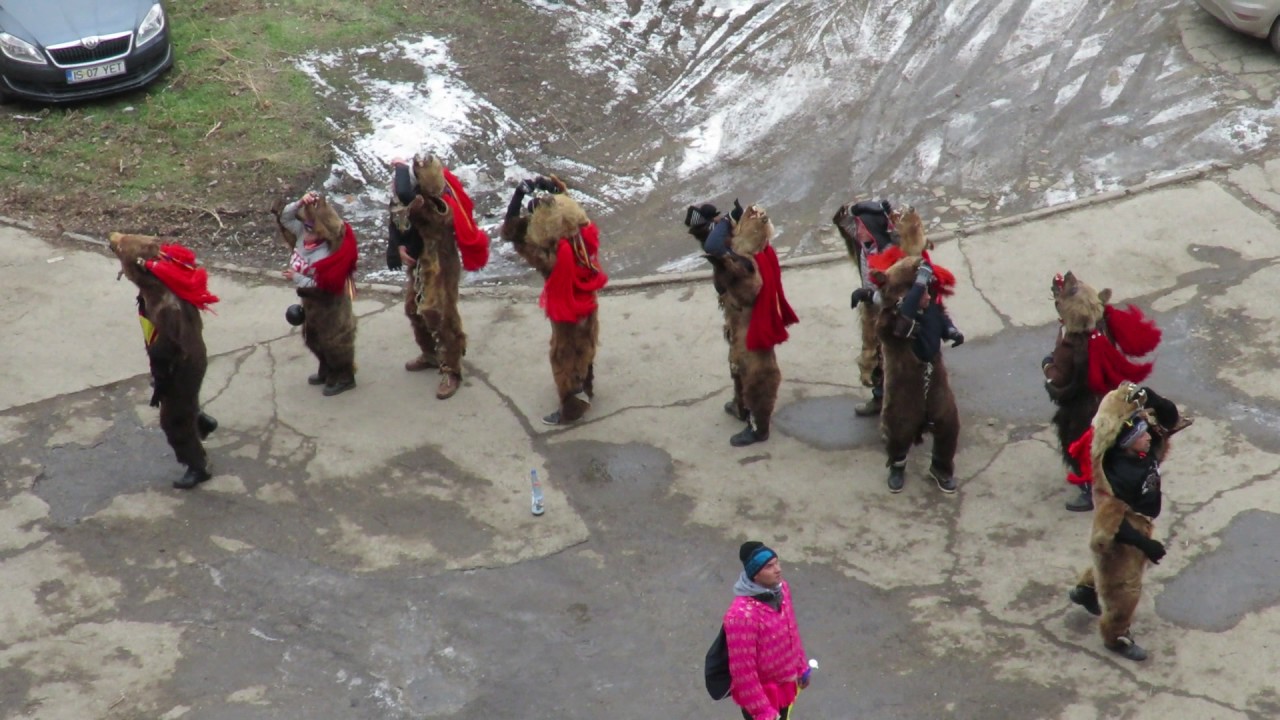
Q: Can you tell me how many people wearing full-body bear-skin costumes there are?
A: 9